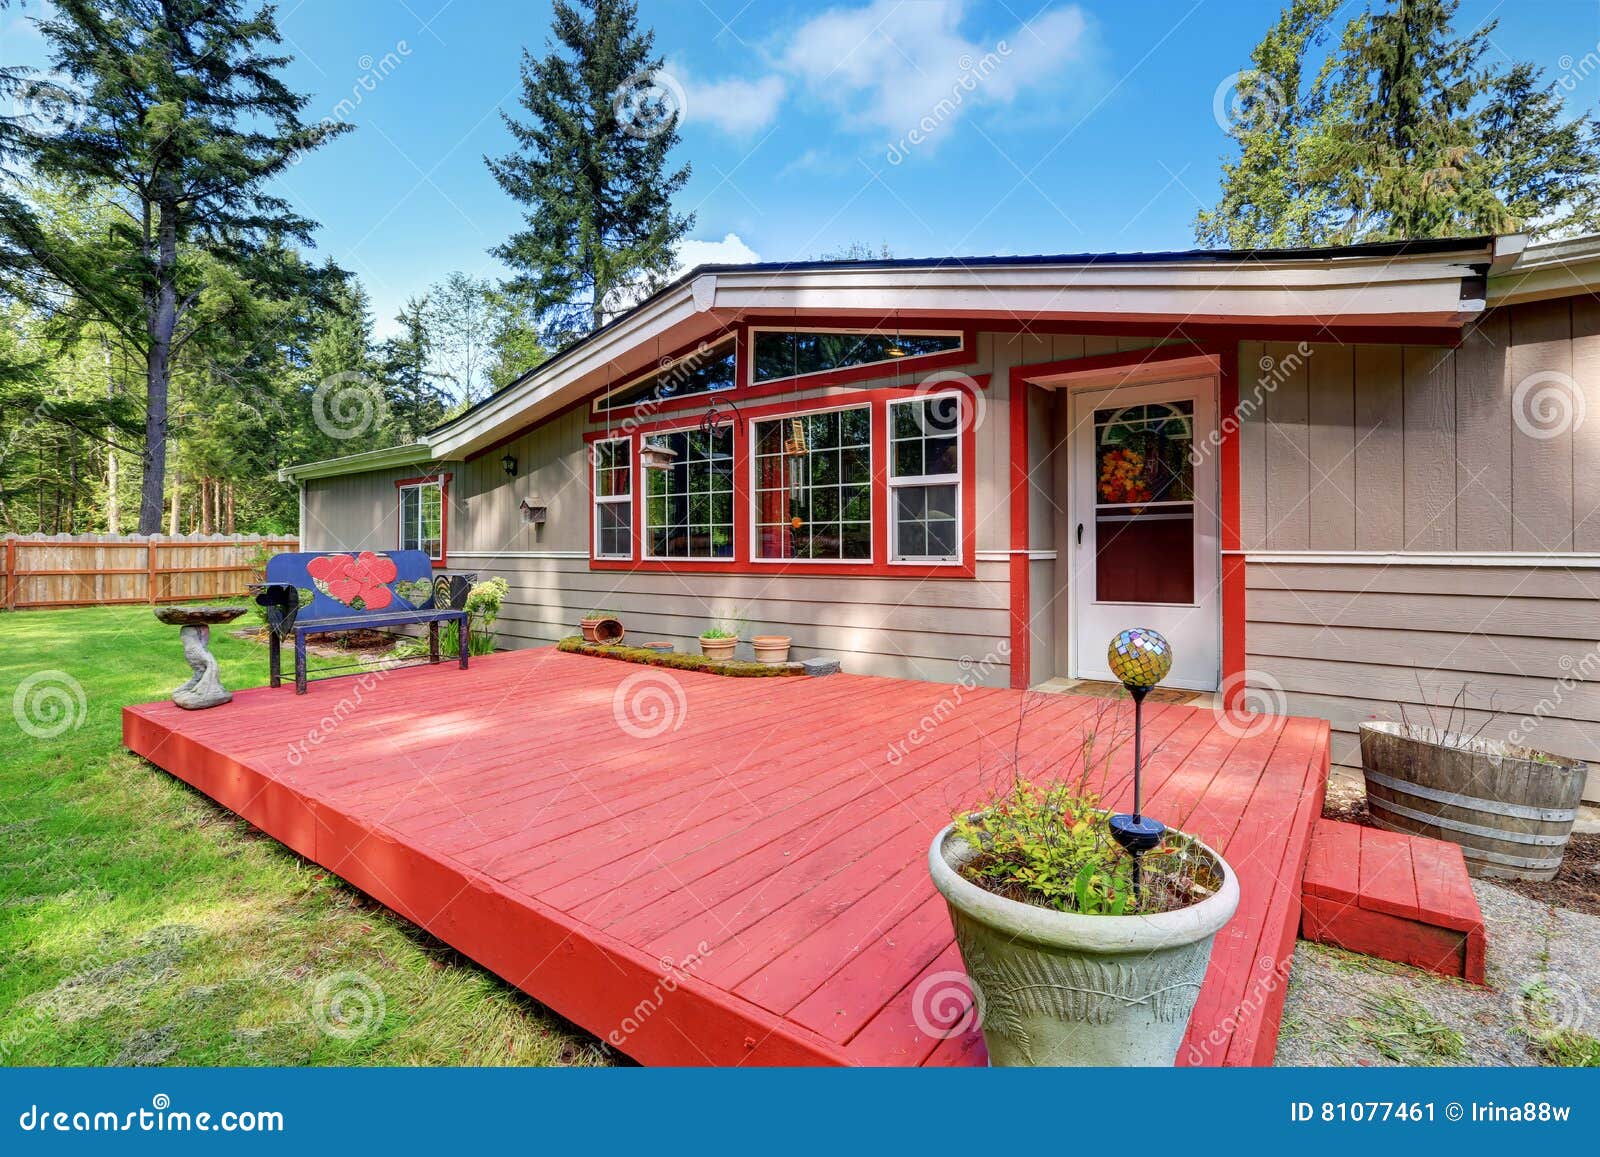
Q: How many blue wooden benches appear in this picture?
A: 1